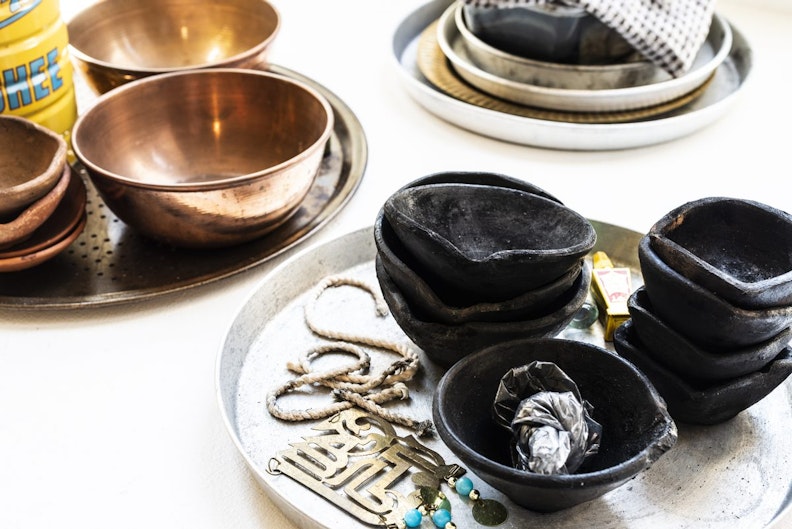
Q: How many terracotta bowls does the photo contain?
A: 4